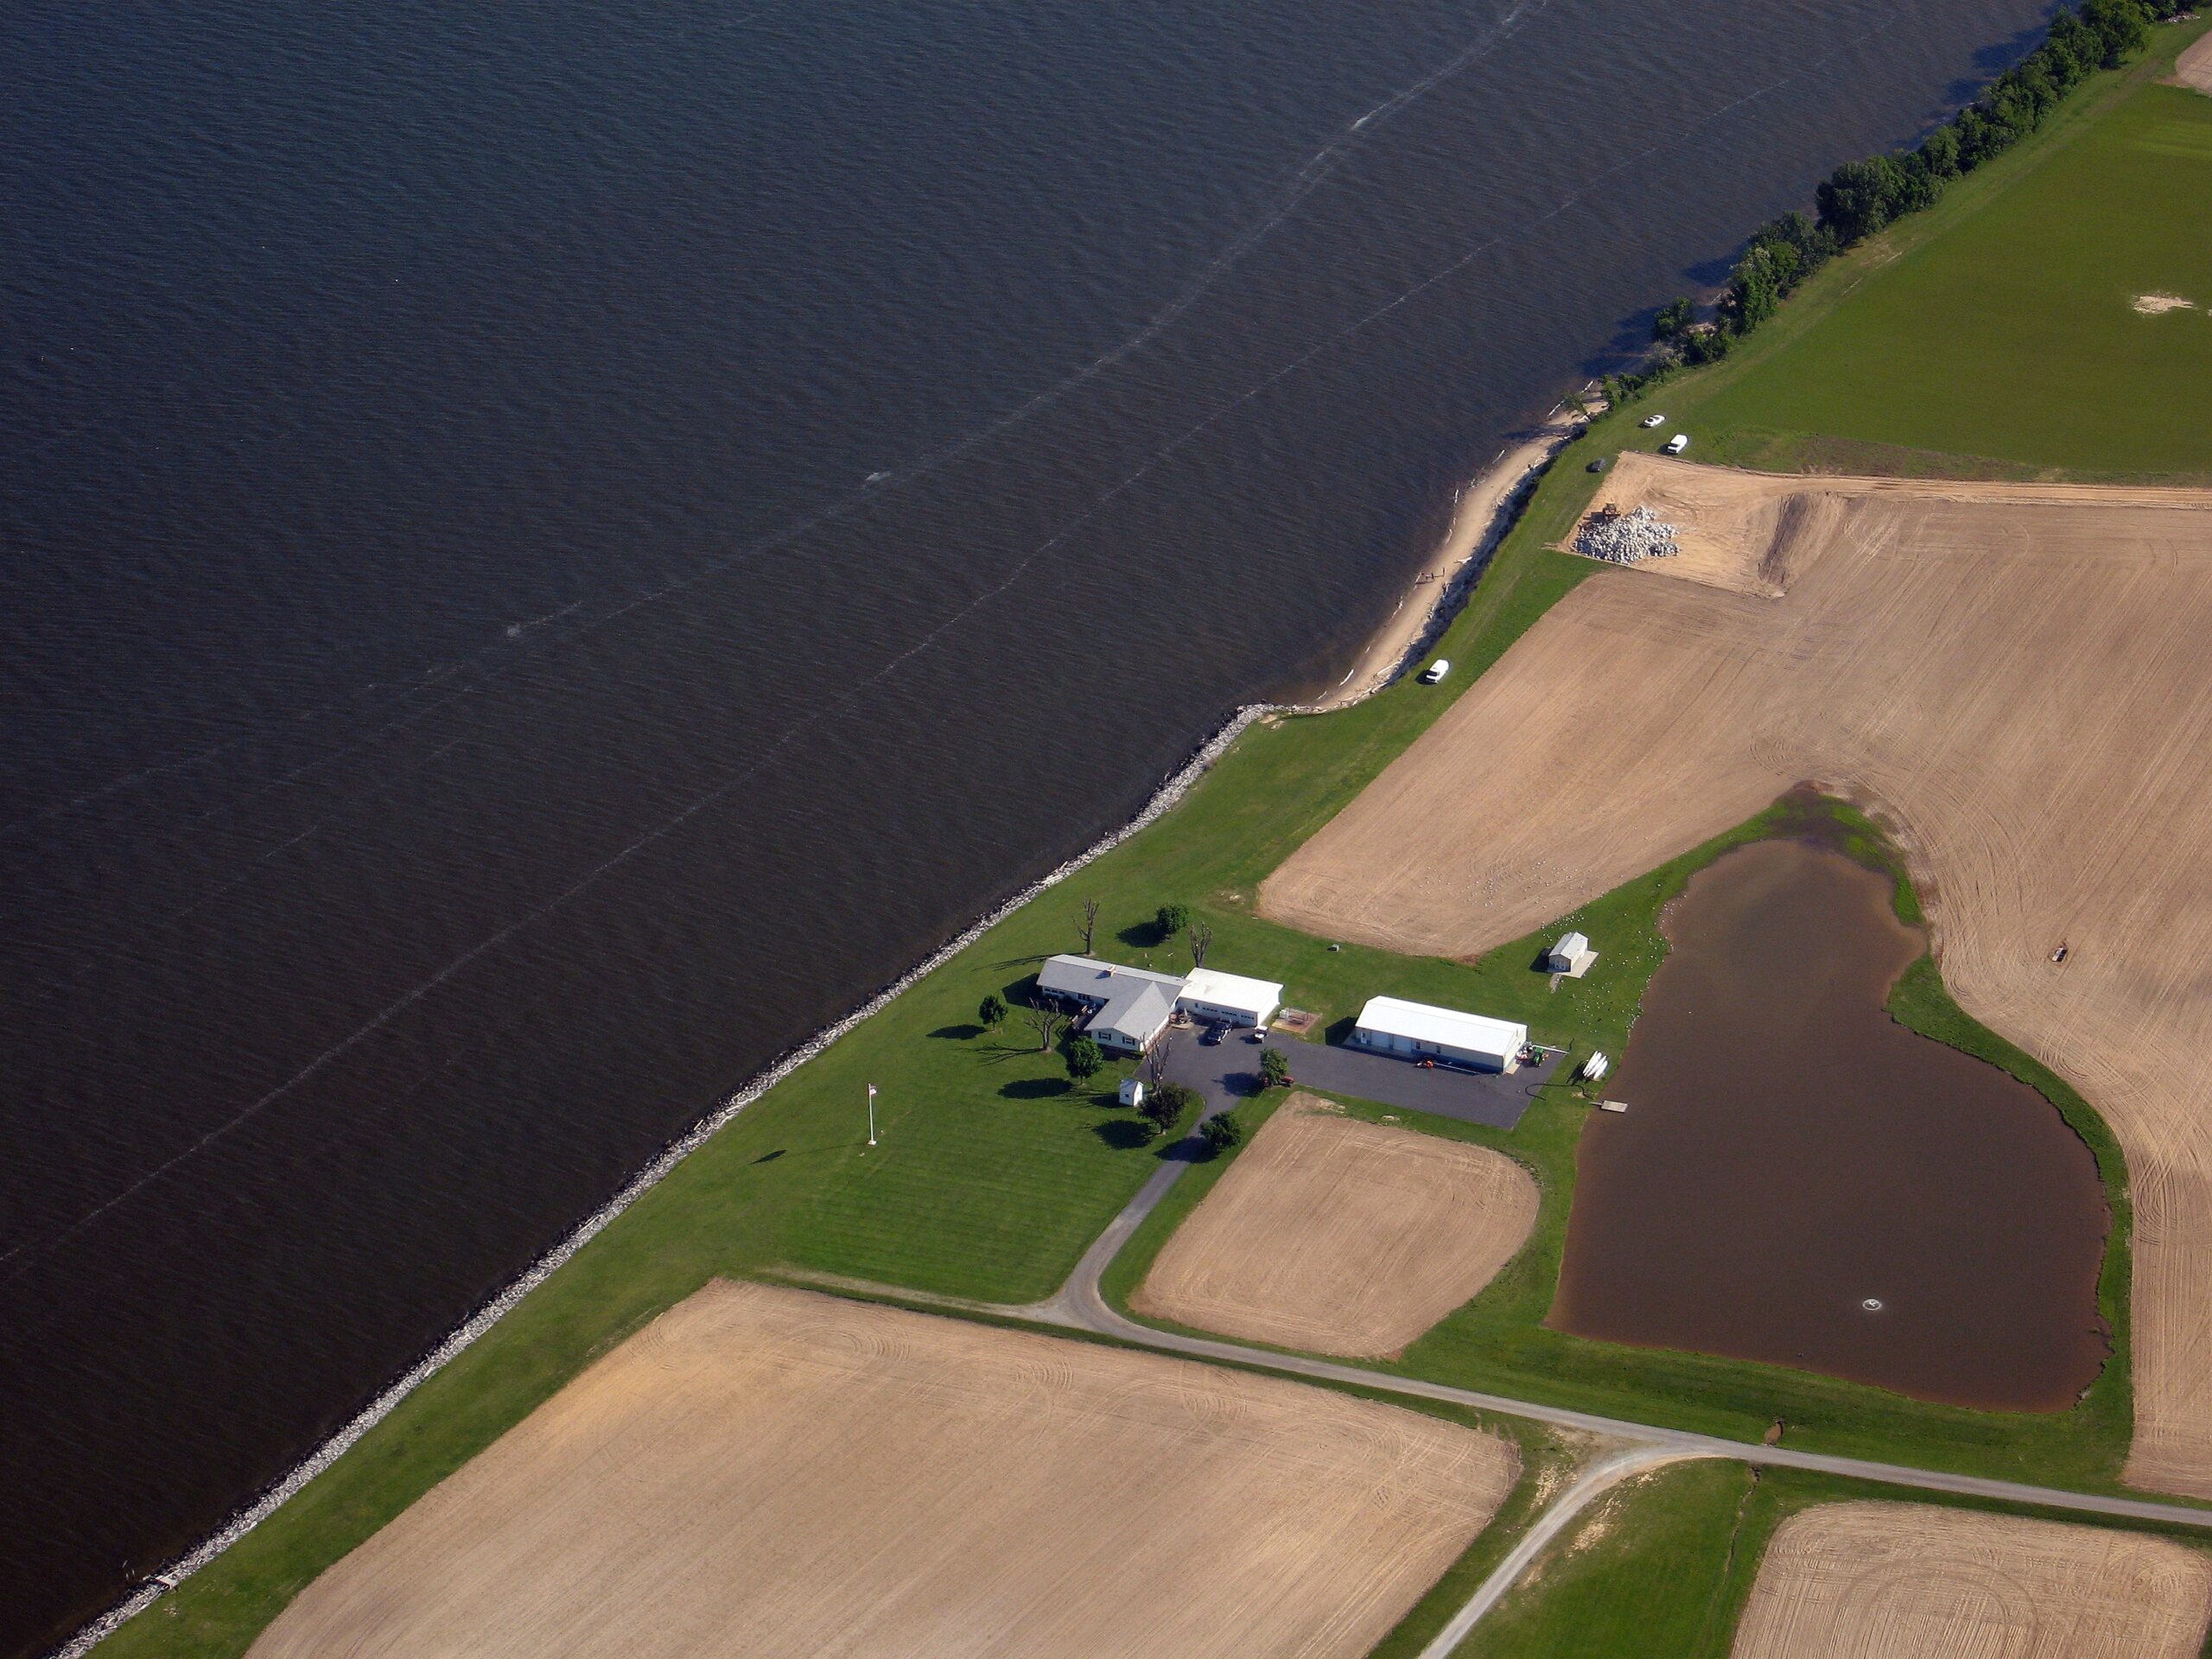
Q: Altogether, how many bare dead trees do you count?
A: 4